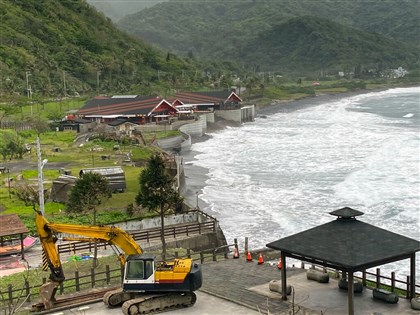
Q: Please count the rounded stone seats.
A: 5